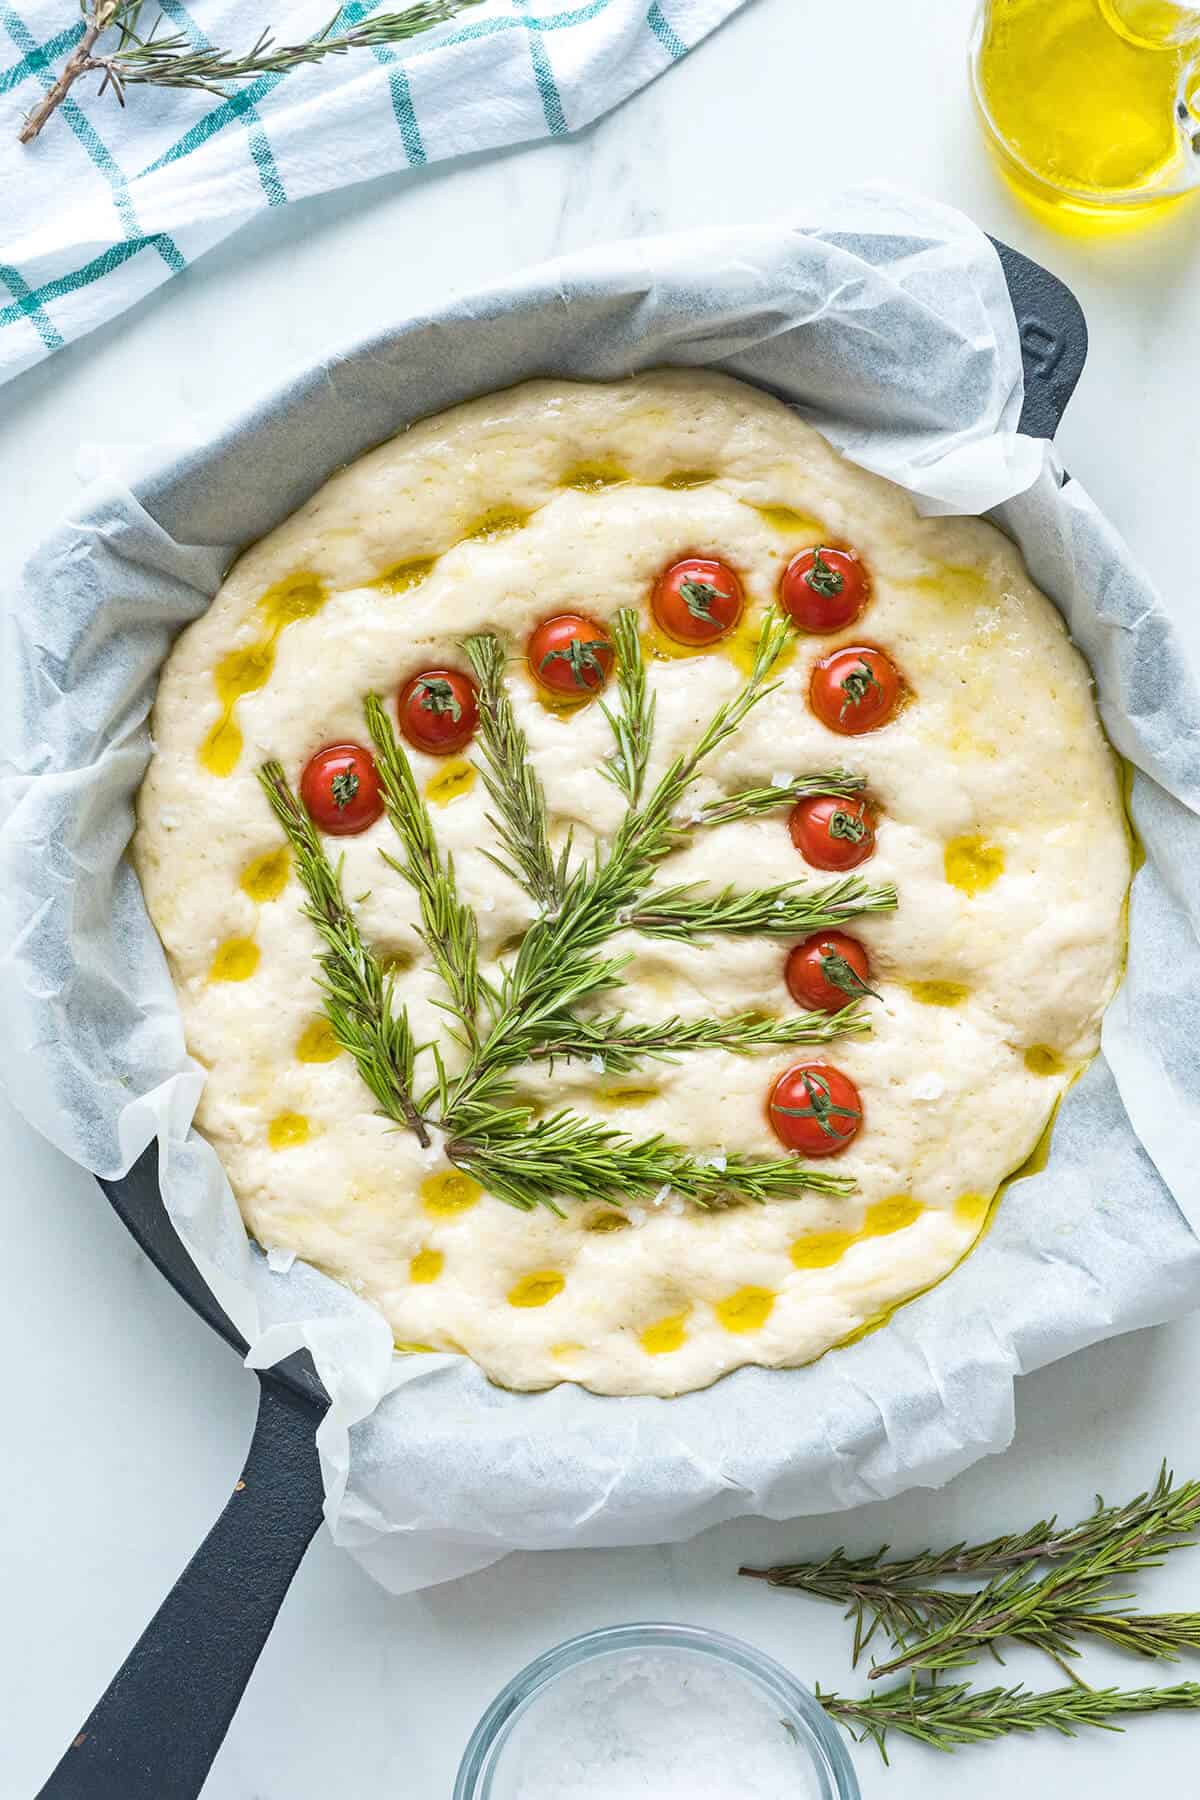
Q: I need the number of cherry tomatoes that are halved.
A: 0